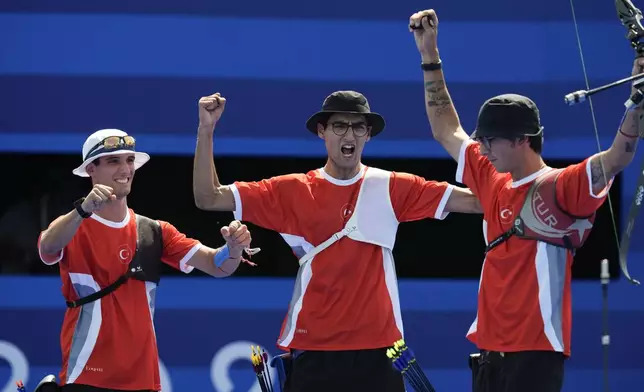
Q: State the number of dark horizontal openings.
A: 1